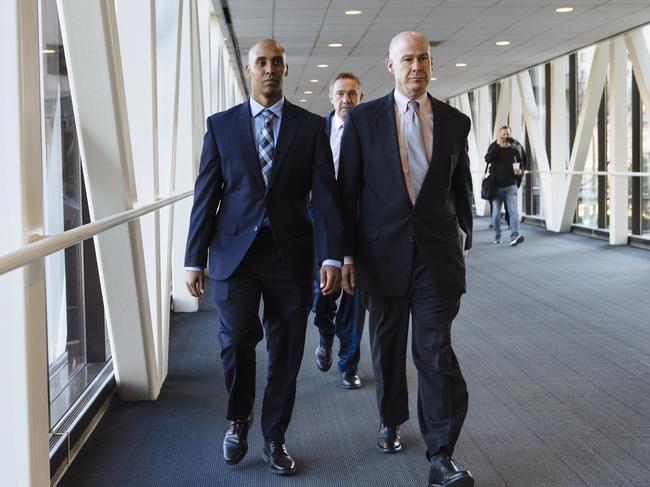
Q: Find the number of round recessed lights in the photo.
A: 10